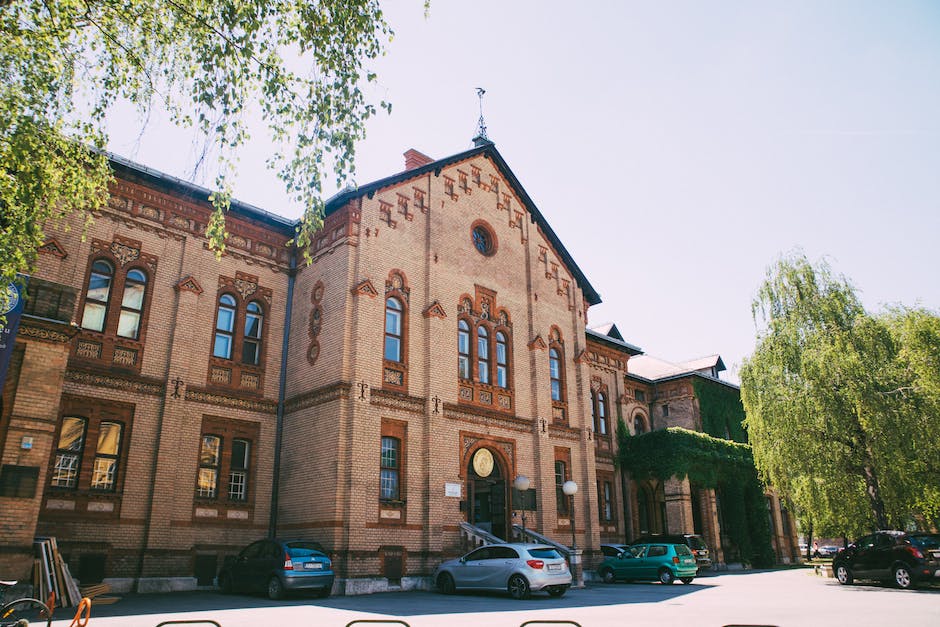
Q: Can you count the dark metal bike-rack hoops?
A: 4